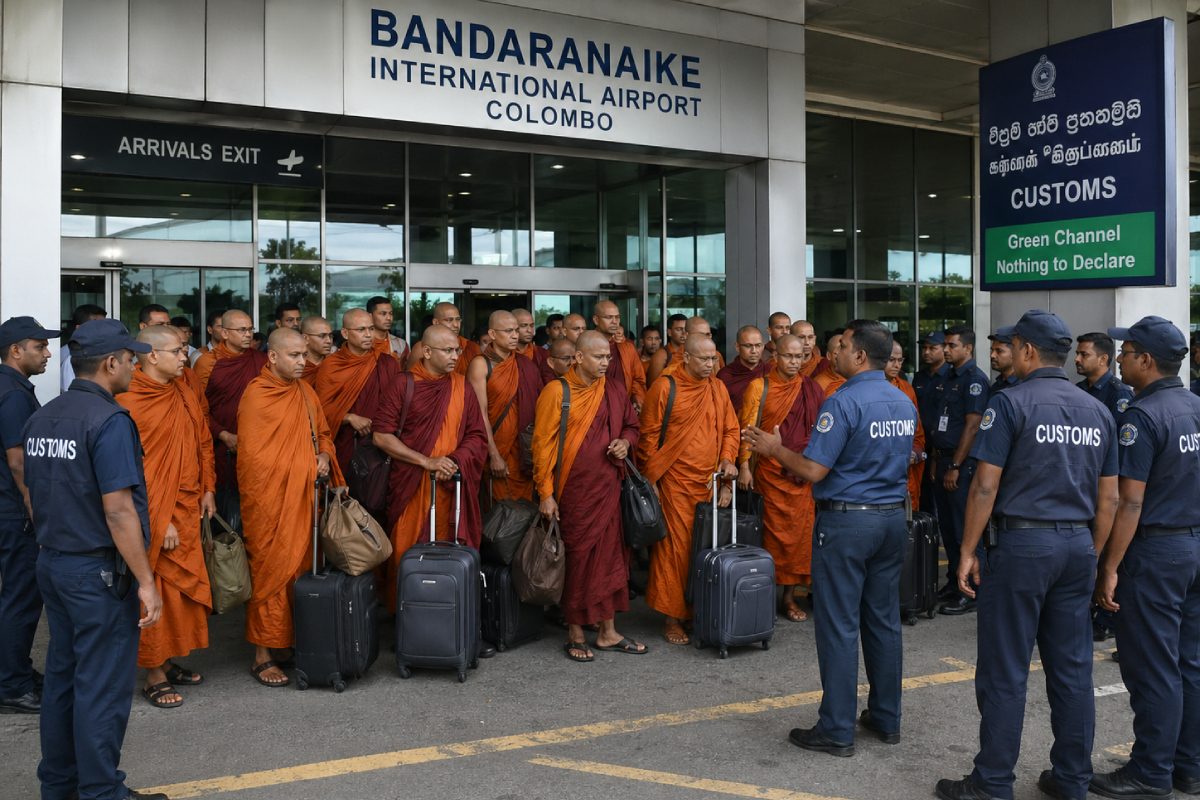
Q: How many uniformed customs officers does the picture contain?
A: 9